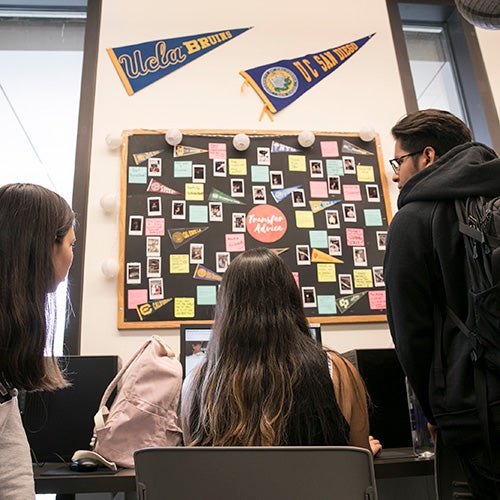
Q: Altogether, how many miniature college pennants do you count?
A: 14